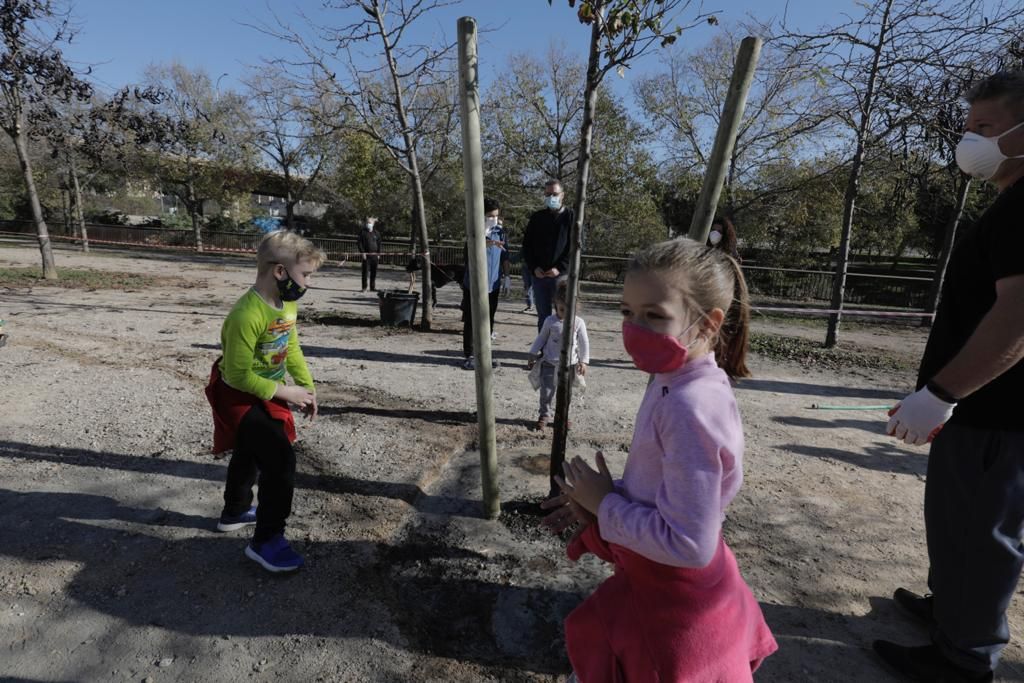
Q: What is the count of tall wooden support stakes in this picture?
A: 2